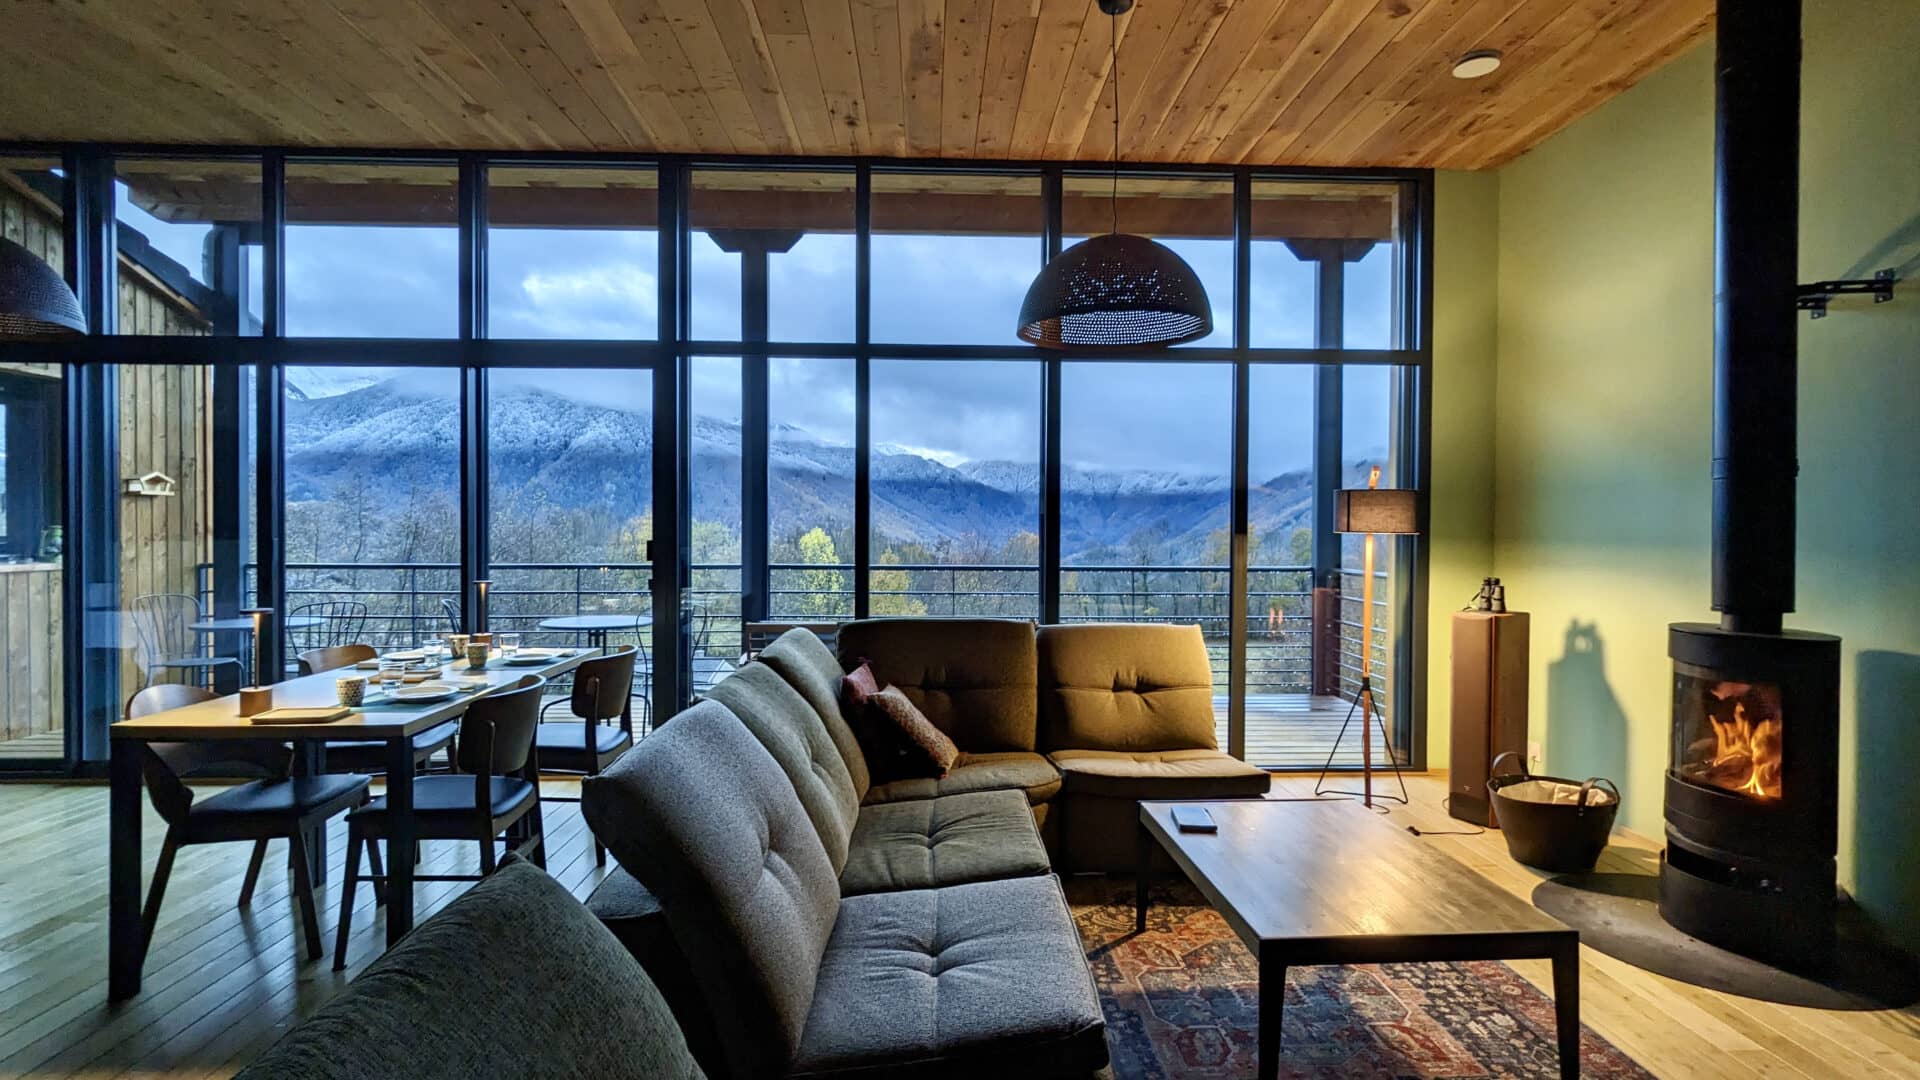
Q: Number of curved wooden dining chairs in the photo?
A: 4